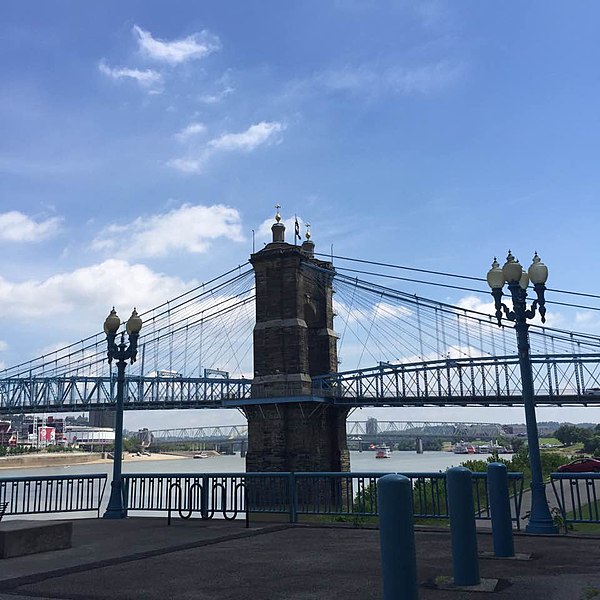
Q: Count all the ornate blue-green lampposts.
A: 2